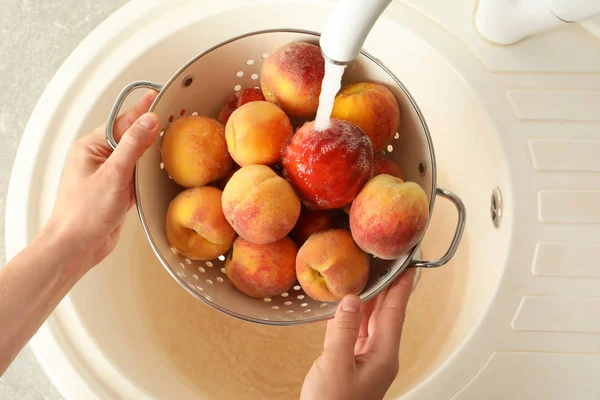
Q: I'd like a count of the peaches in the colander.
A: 13